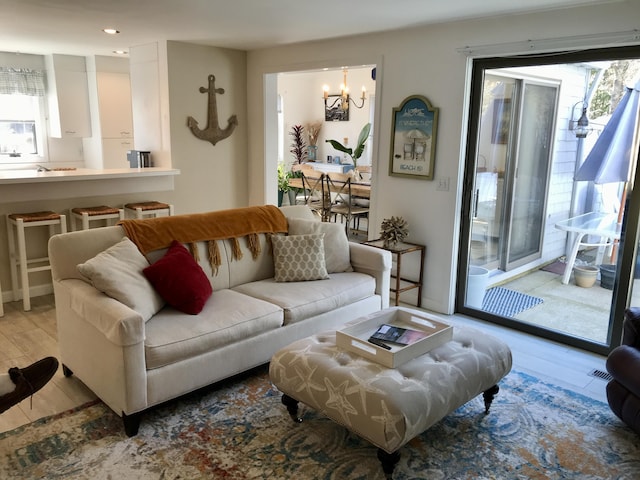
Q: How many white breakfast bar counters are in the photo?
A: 1